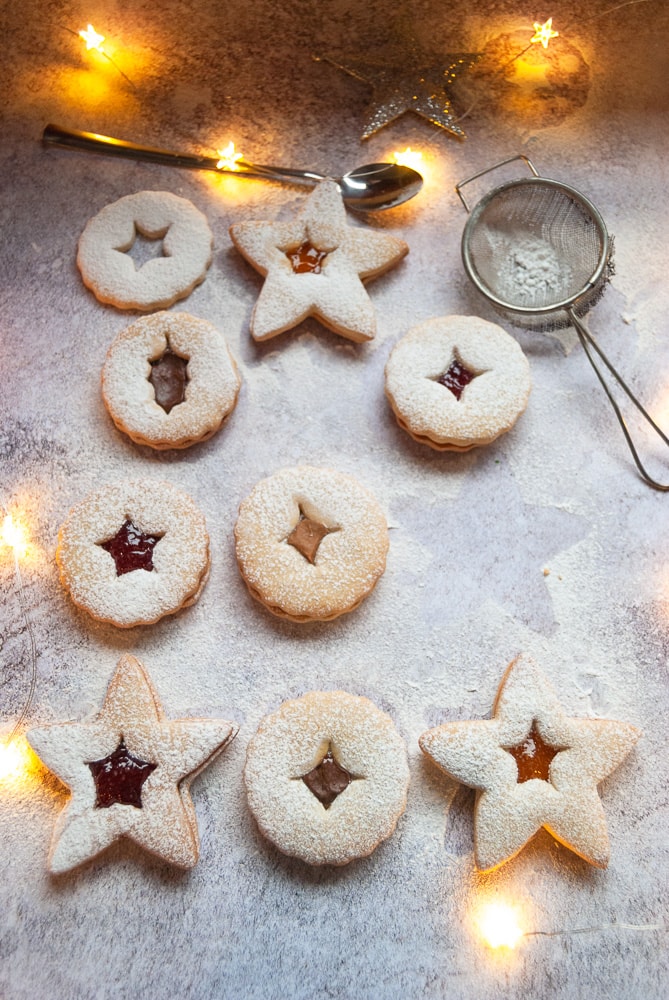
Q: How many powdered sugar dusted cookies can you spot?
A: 9